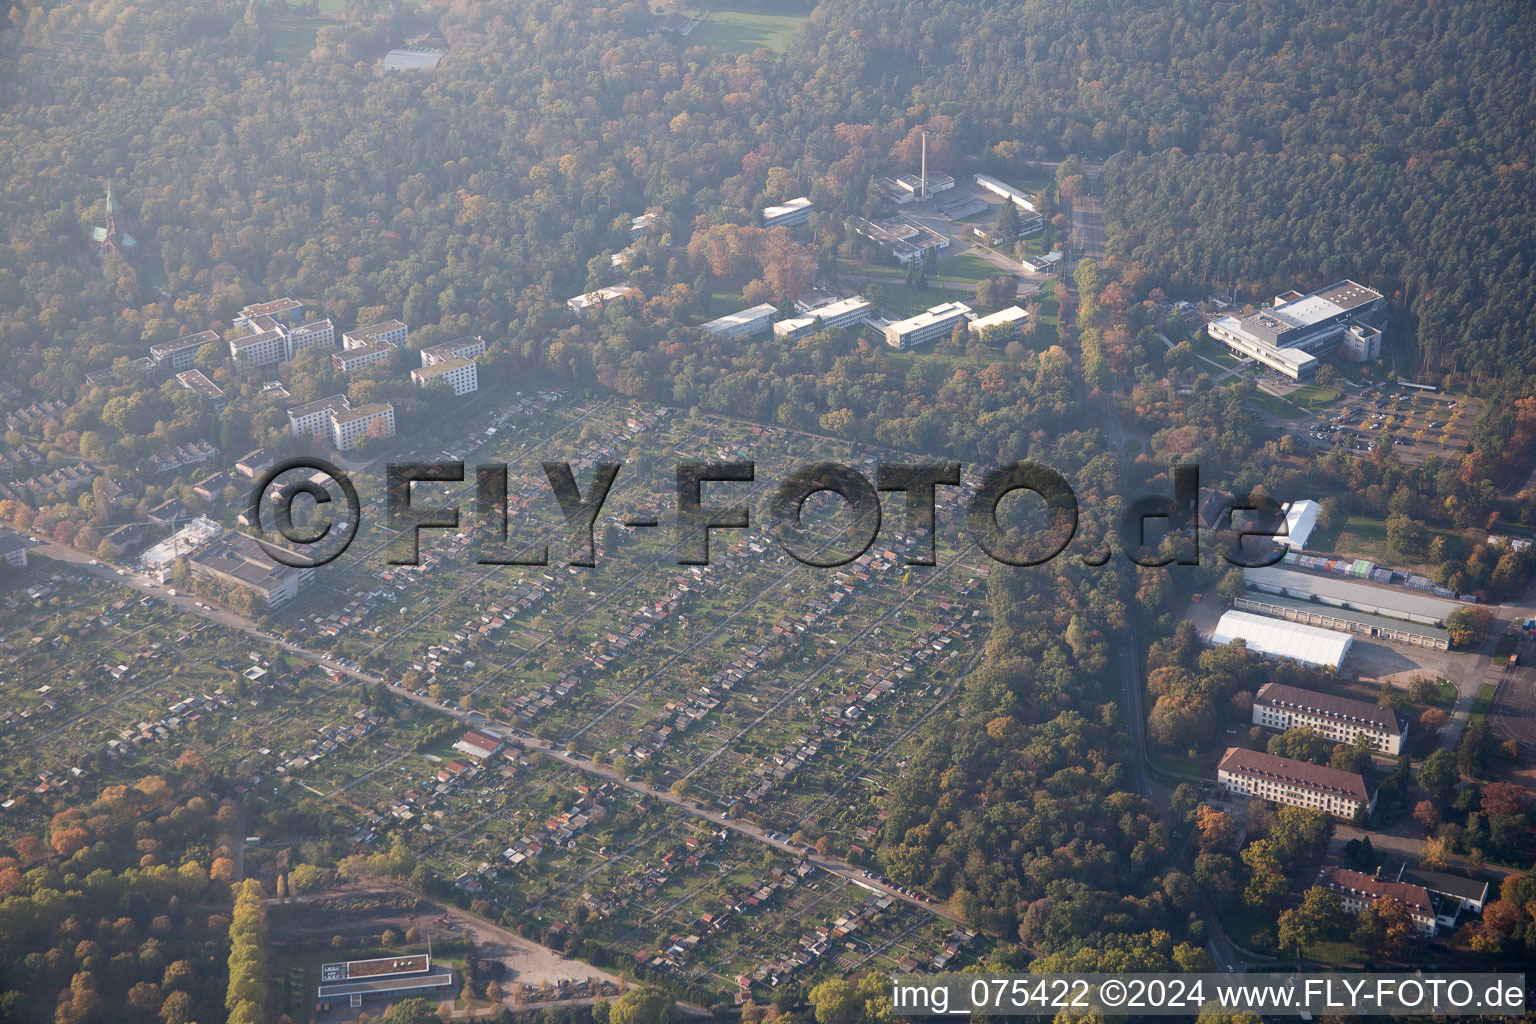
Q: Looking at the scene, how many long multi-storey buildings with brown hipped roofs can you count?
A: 3